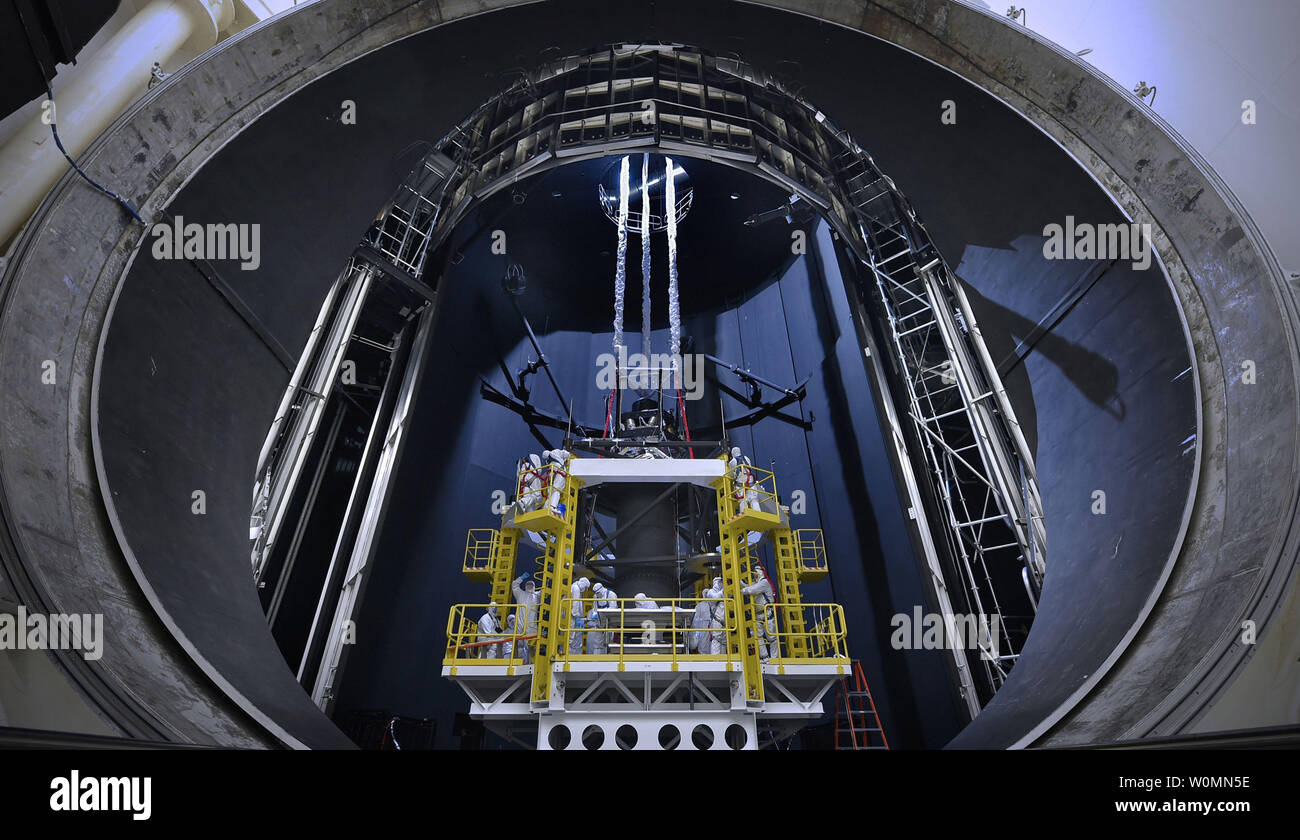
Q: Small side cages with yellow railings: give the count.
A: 4